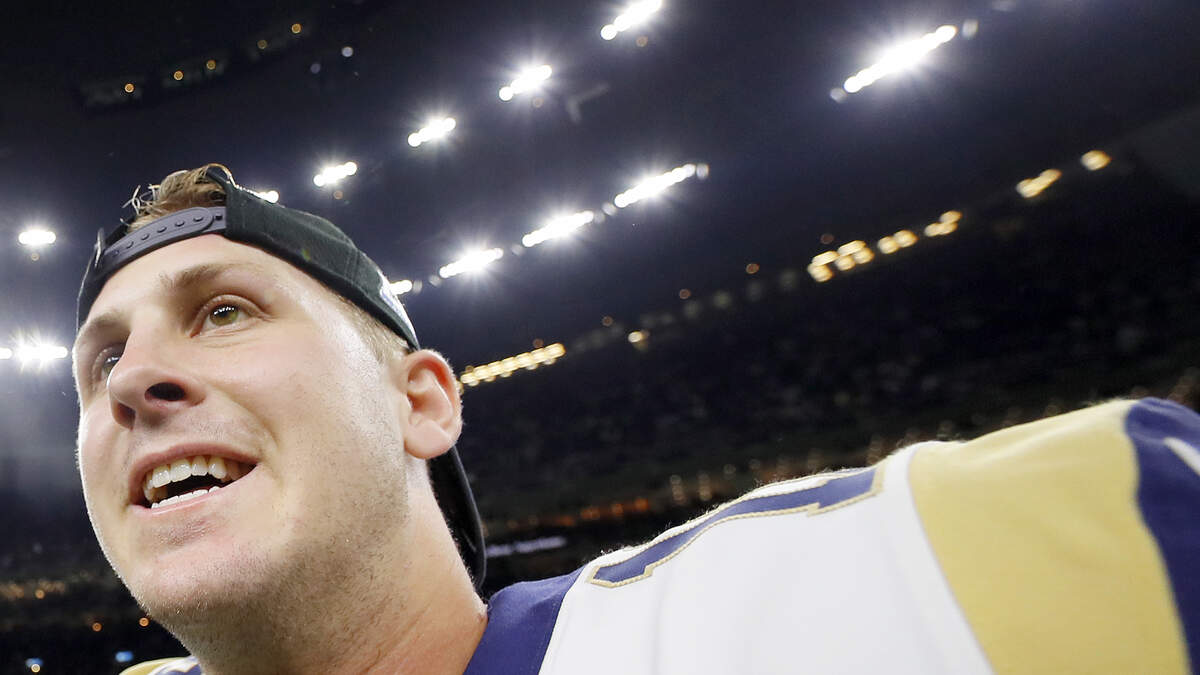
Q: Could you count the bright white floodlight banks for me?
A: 12